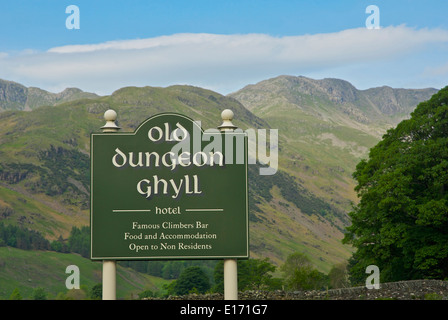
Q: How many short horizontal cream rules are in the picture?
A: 2